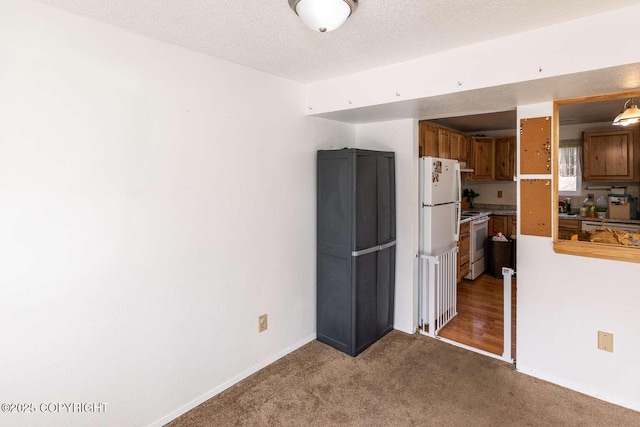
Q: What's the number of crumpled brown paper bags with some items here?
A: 1